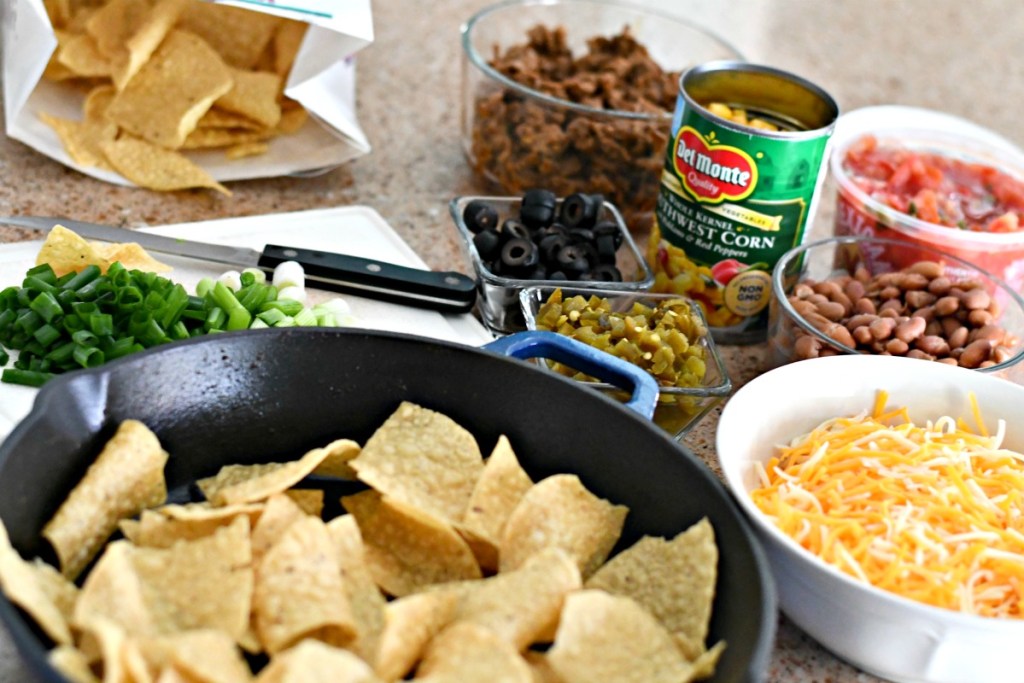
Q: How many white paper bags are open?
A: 1